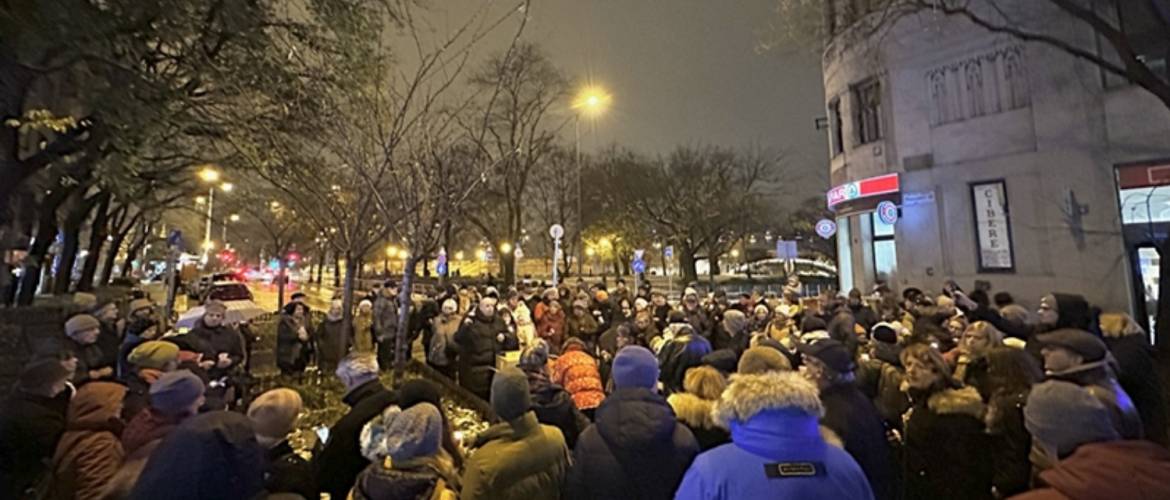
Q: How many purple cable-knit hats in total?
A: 0